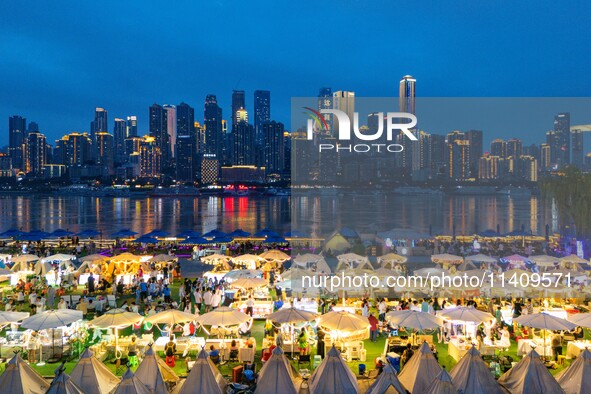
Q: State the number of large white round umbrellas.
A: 11